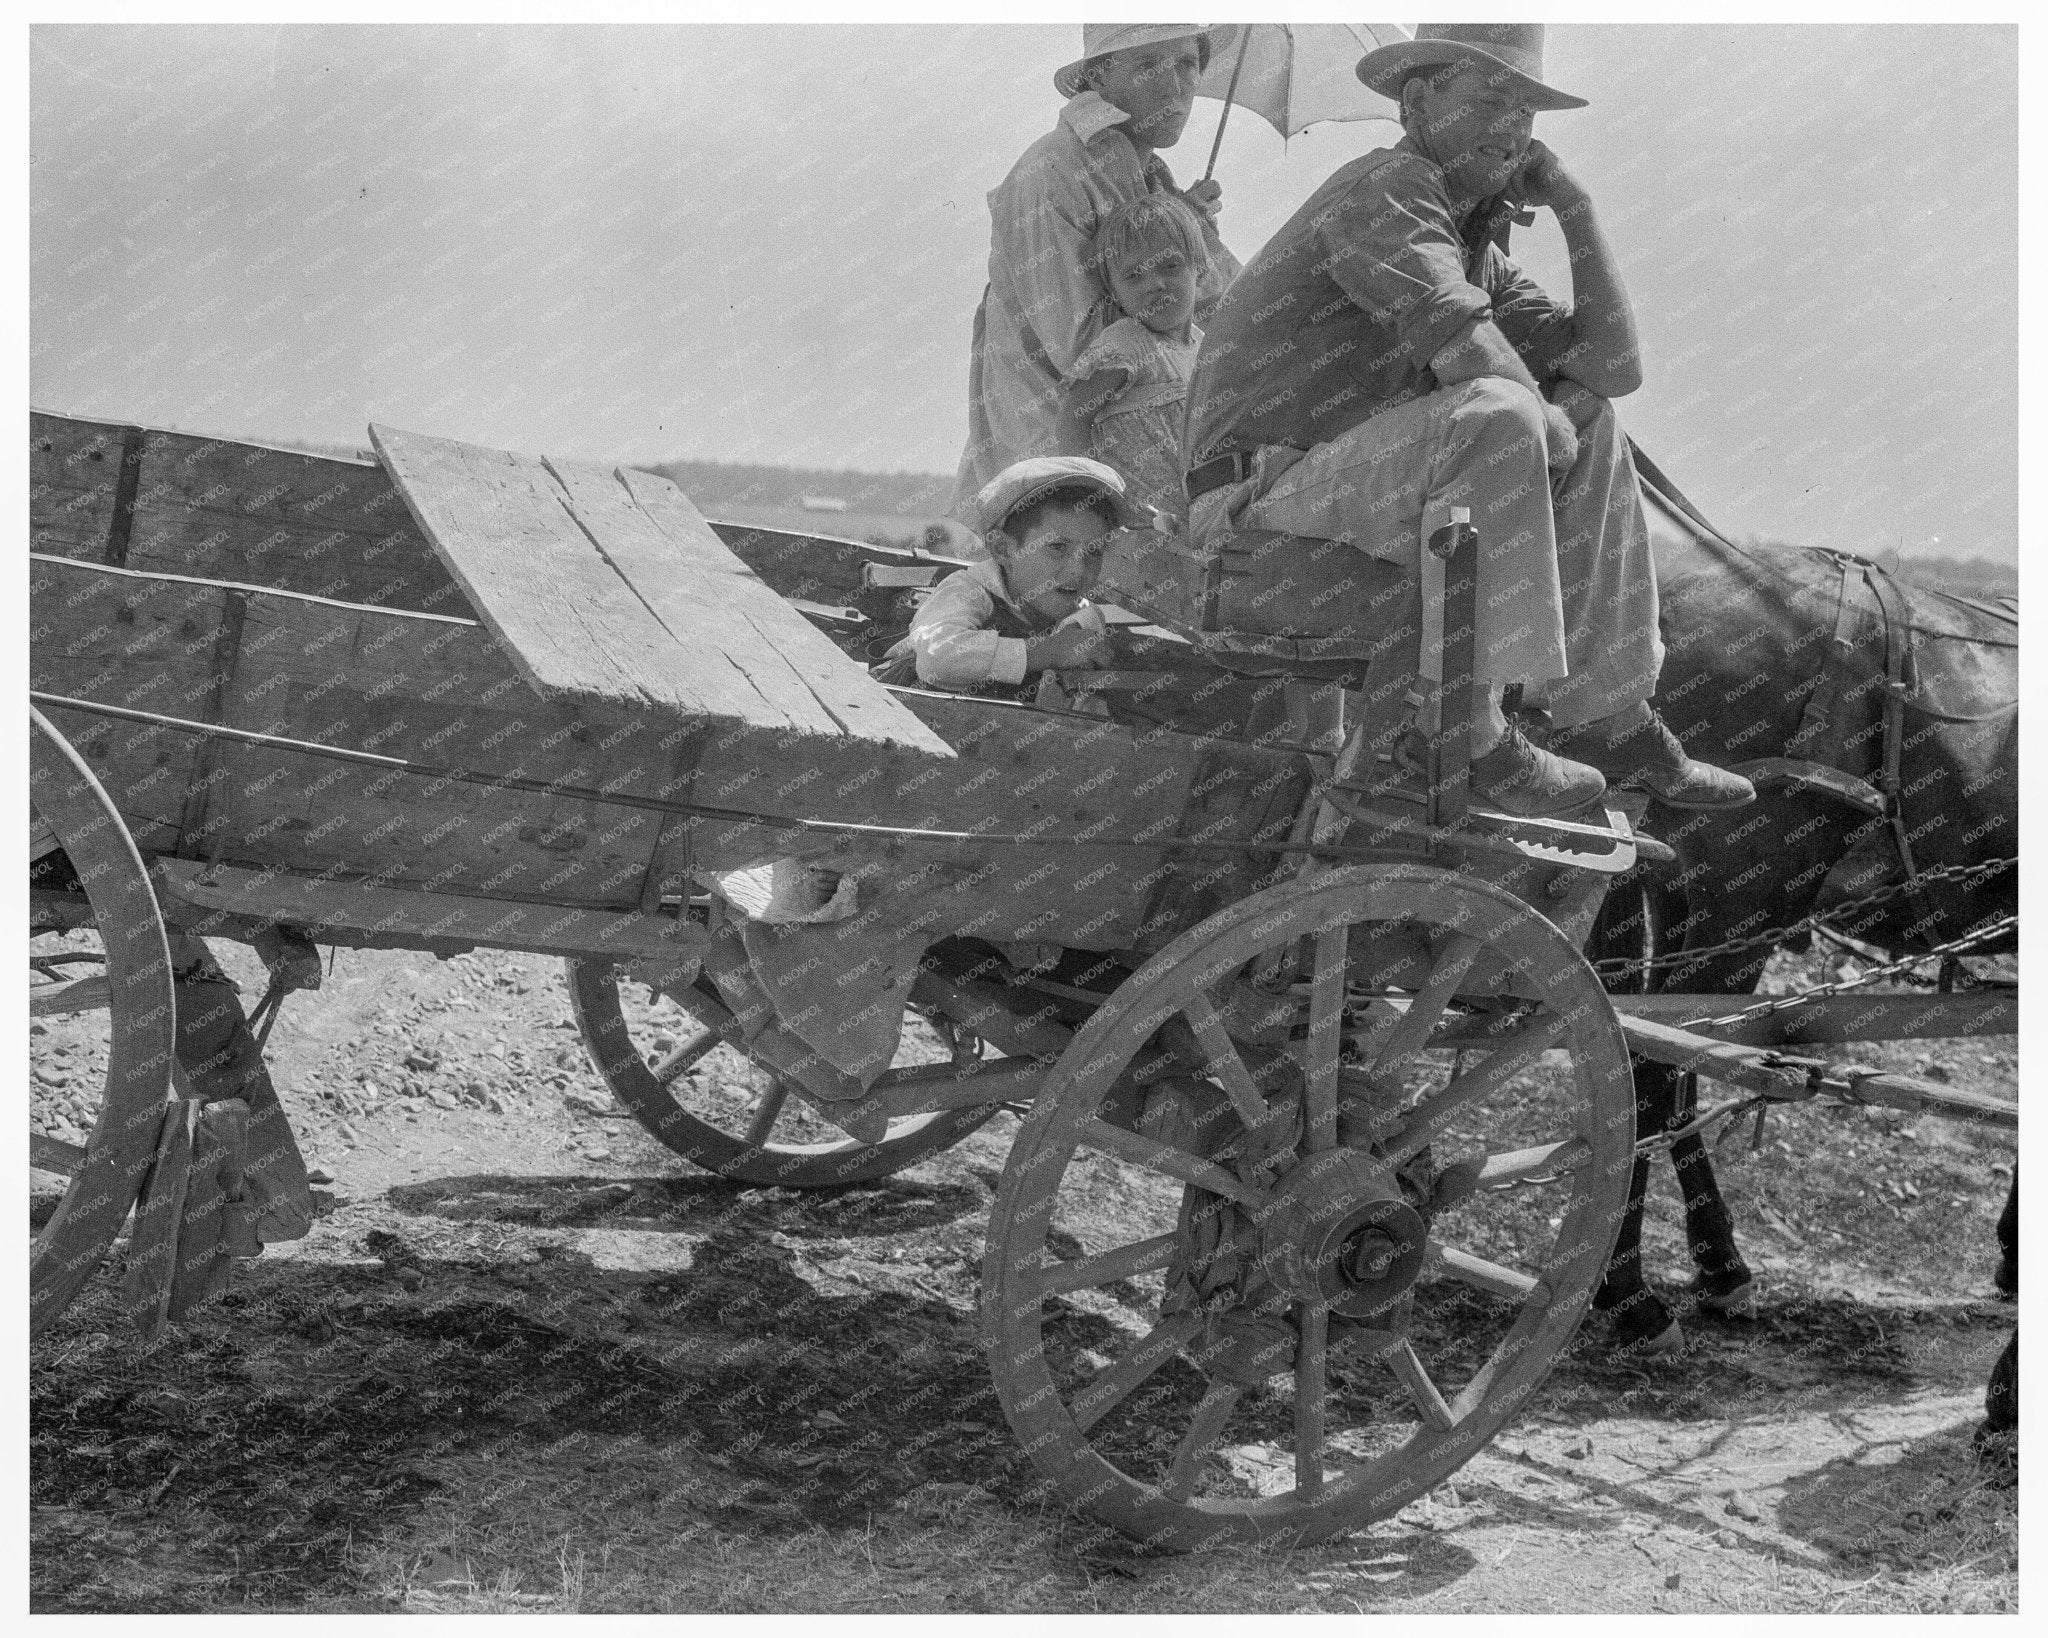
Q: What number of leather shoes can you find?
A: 2